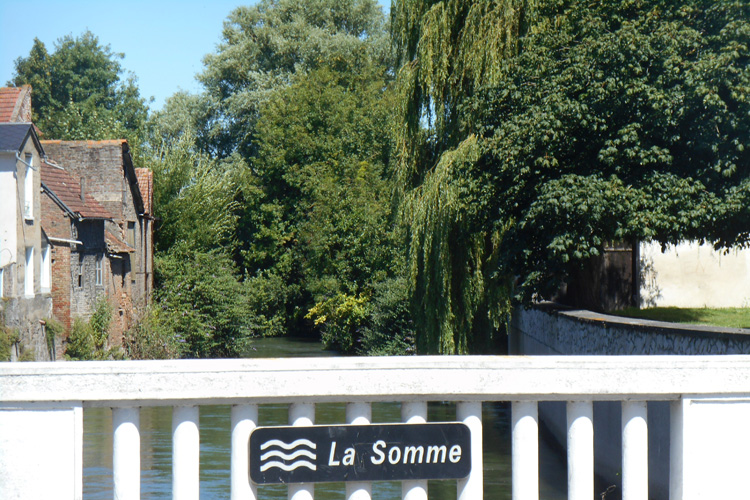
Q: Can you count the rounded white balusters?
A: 10